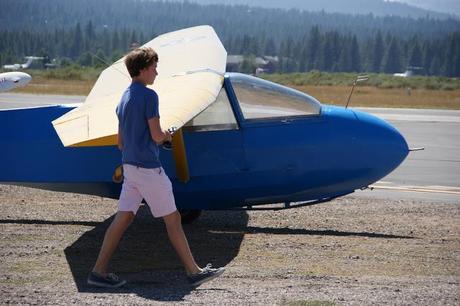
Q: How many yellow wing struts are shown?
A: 1